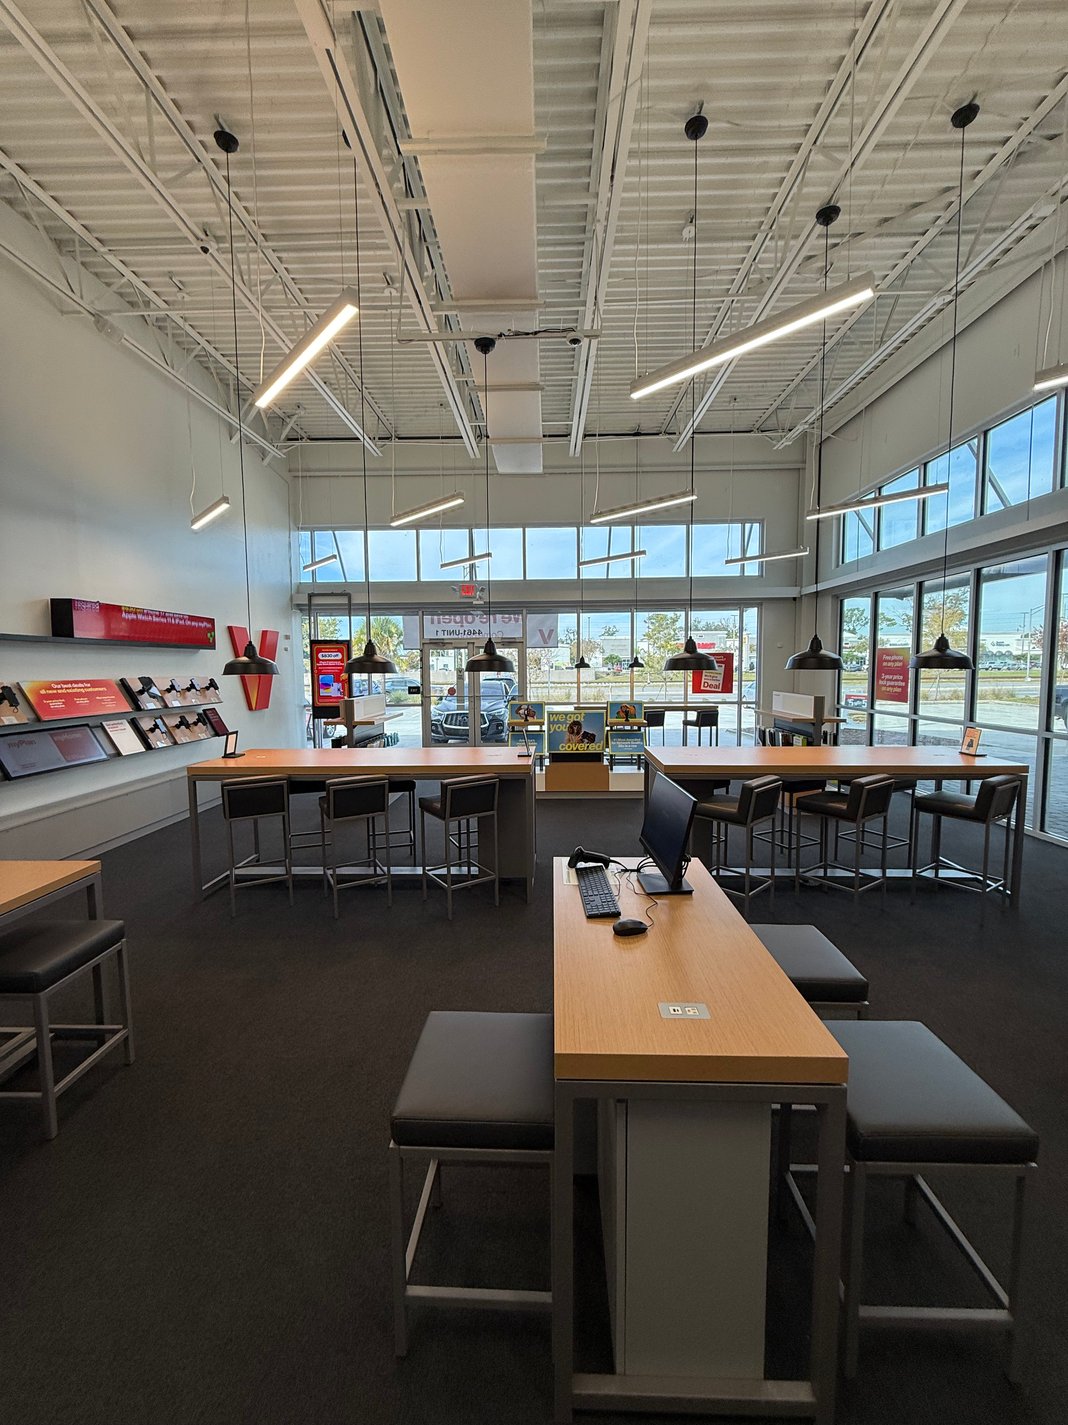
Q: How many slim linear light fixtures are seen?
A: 11